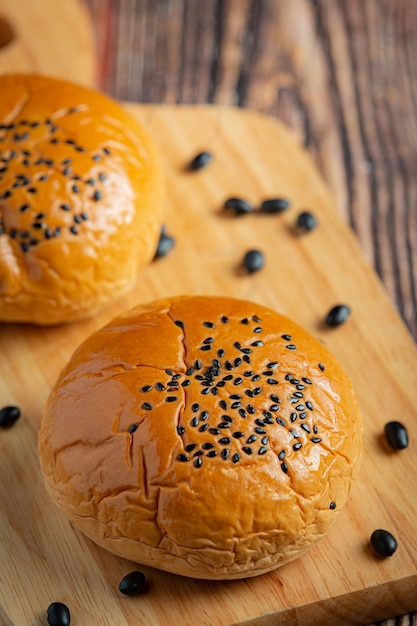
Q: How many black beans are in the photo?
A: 12